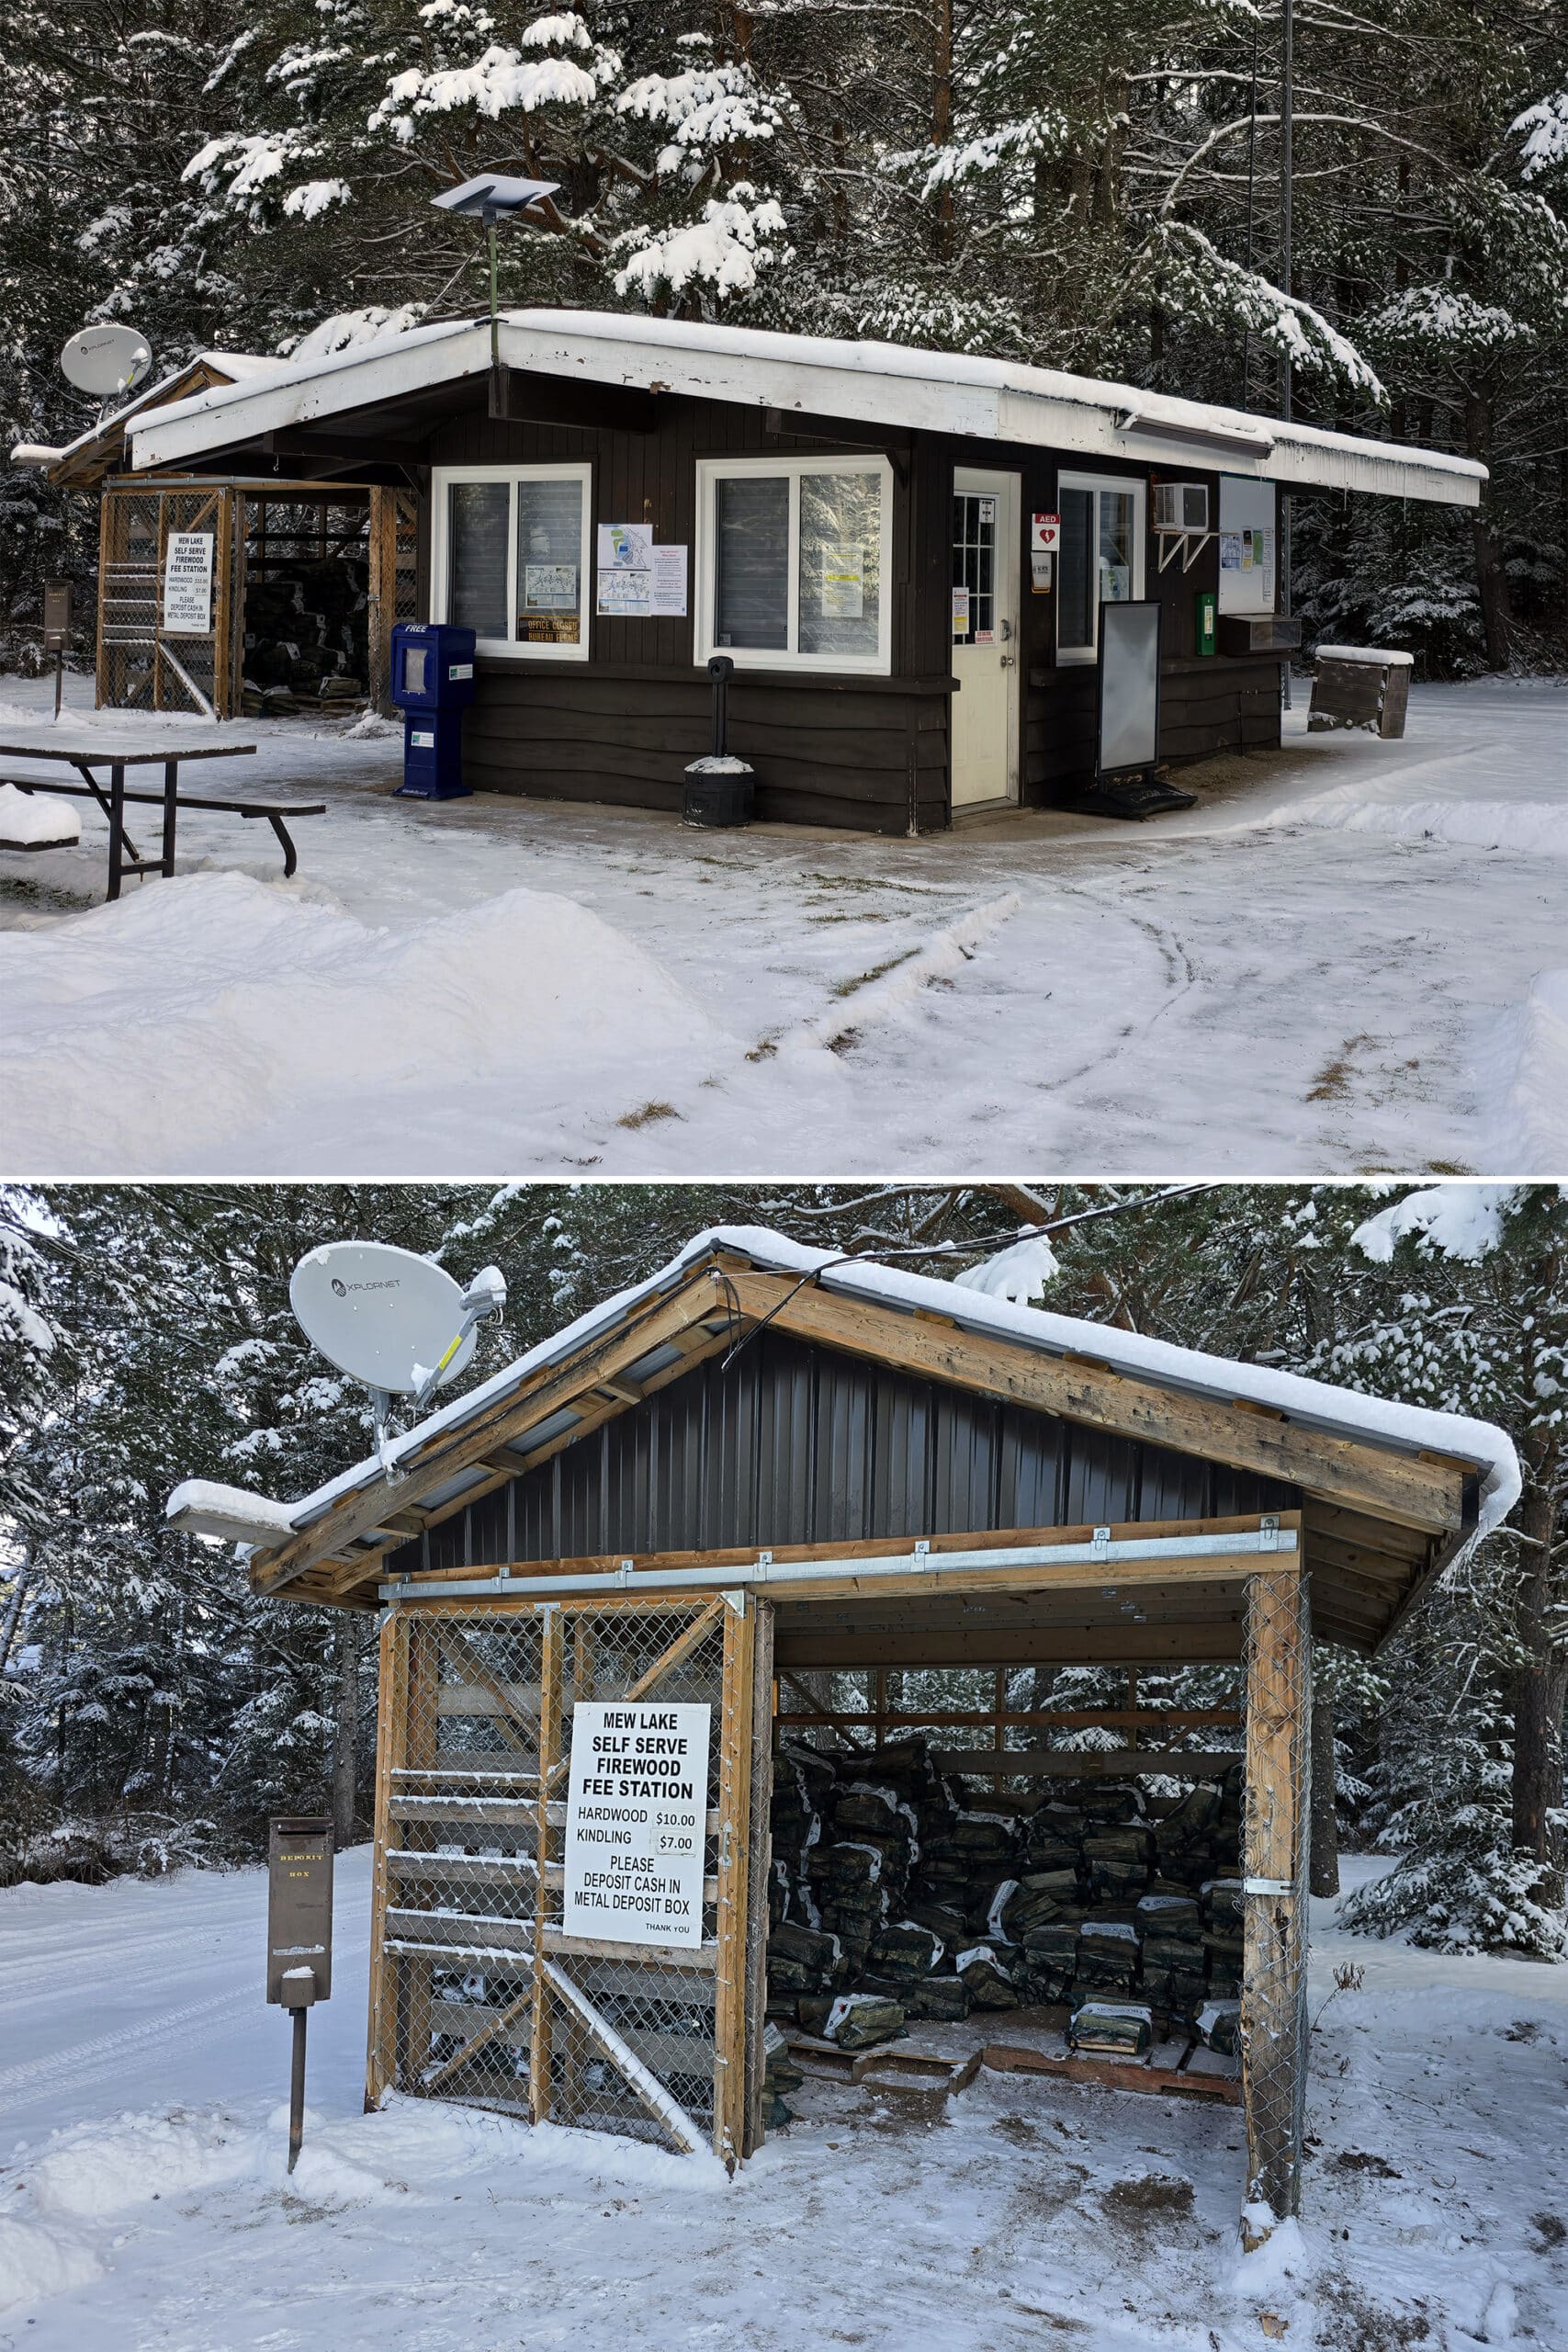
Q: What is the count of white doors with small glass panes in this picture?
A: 1